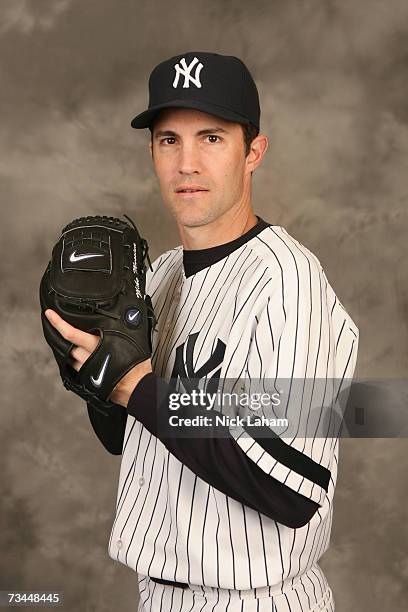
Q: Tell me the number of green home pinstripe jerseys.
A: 0